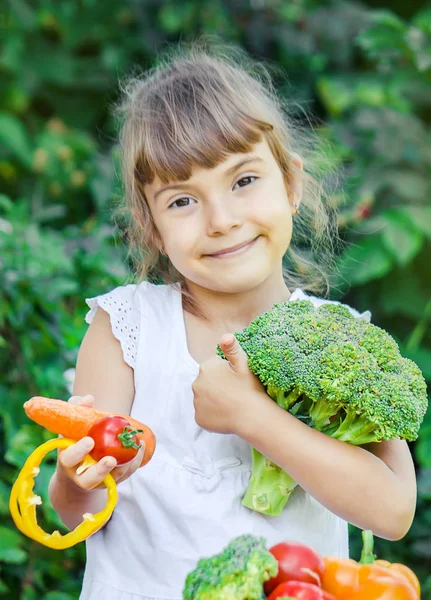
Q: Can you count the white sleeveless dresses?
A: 1